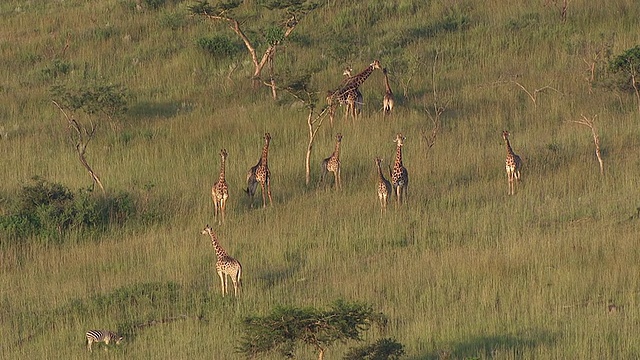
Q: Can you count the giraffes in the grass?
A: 10